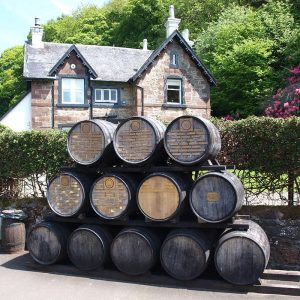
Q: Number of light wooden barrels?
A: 1